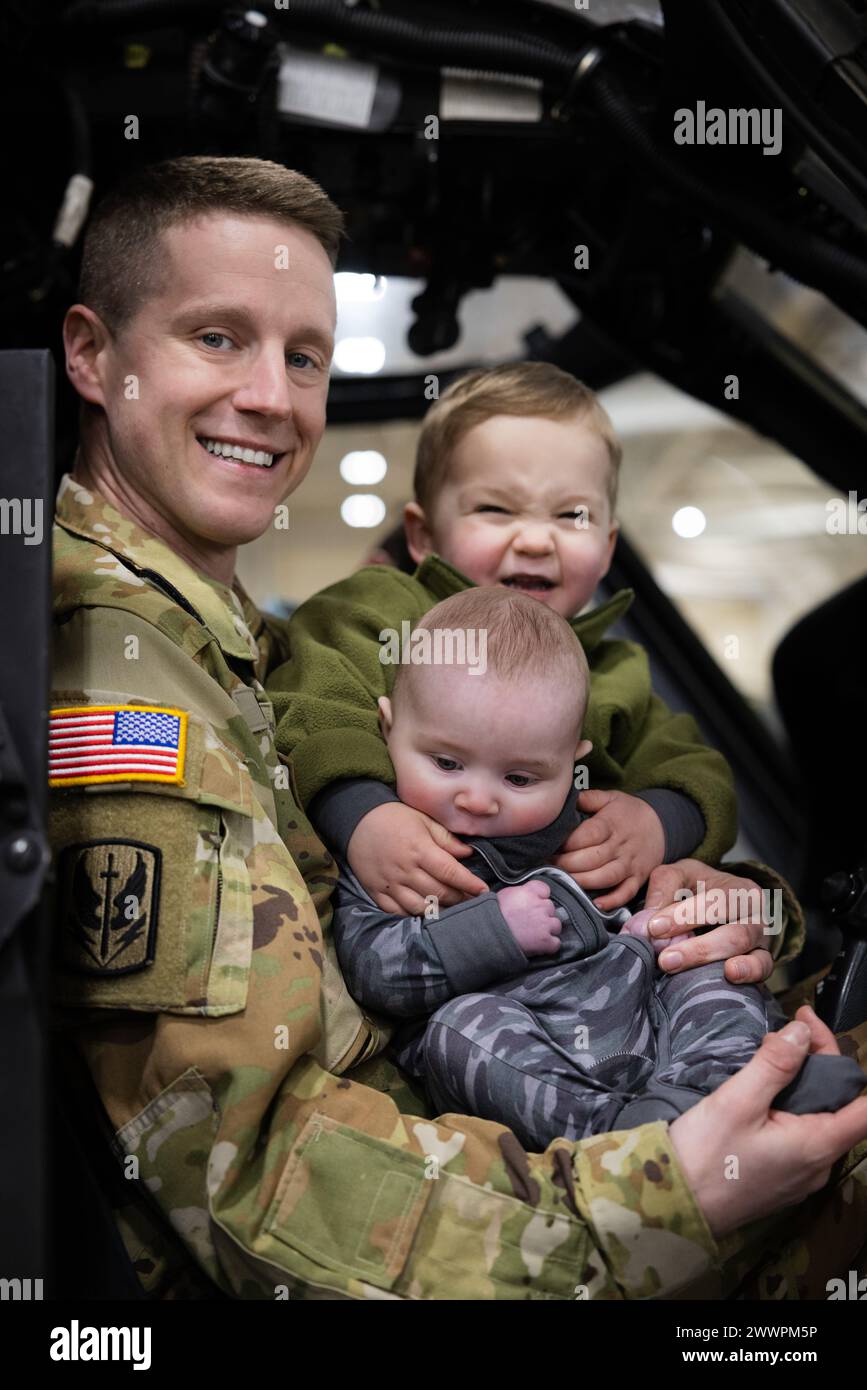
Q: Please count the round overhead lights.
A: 5